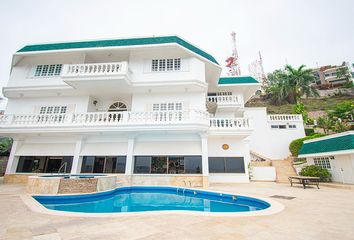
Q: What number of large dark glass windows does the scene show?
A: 4